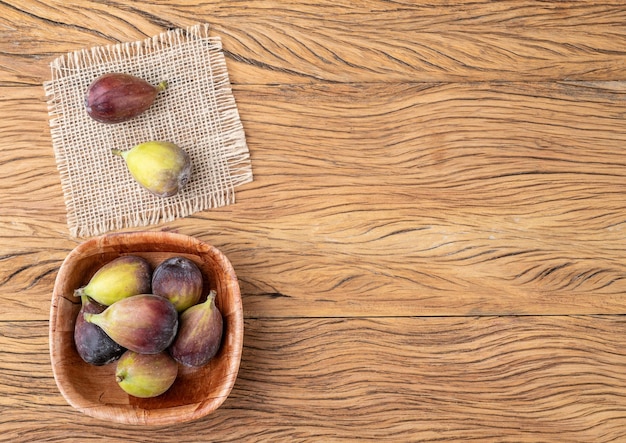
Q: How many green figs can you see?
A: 3